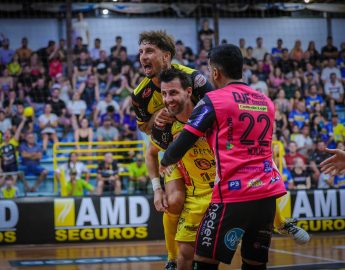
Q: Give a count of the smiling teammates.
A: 2